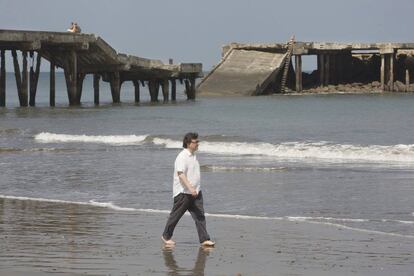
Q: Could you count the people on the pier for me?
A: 2